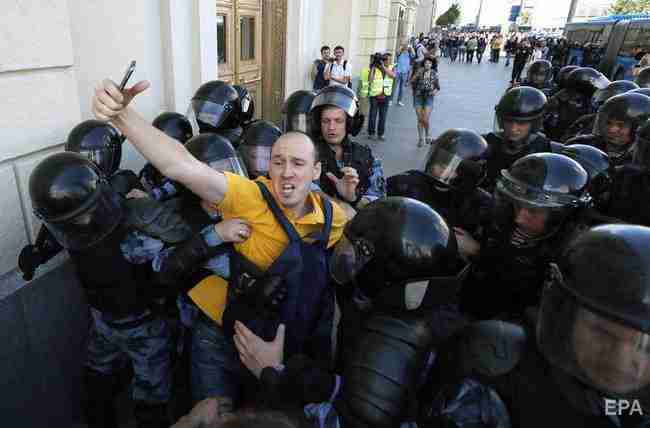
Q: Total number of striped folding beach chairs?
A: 0